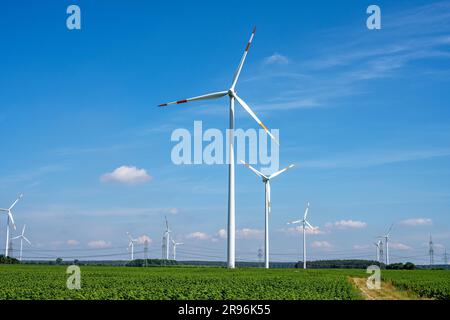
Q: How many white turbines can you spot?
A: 10